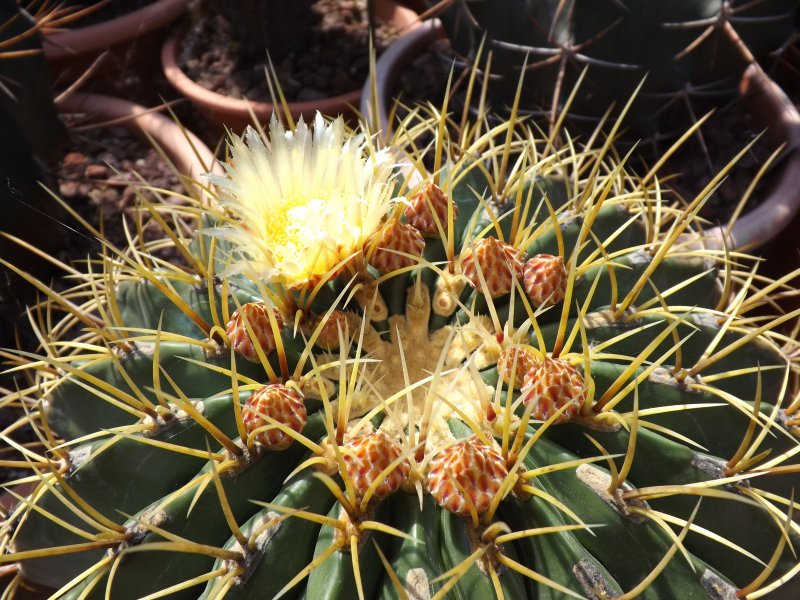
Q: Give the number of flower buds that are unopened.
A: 11